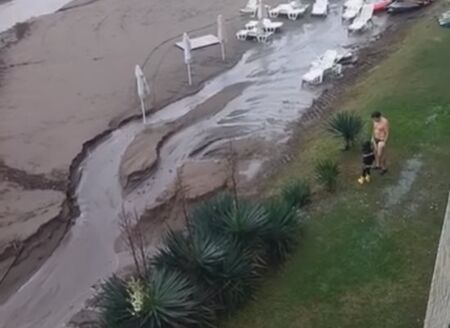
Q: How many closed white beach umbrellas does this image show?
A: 4